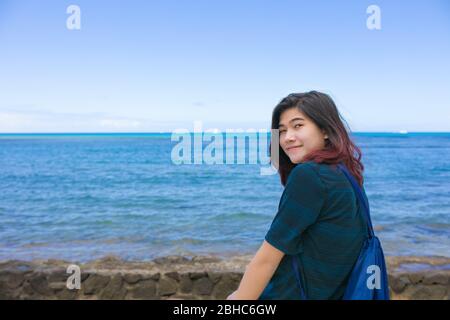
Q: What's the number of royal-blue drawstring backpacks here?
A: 1